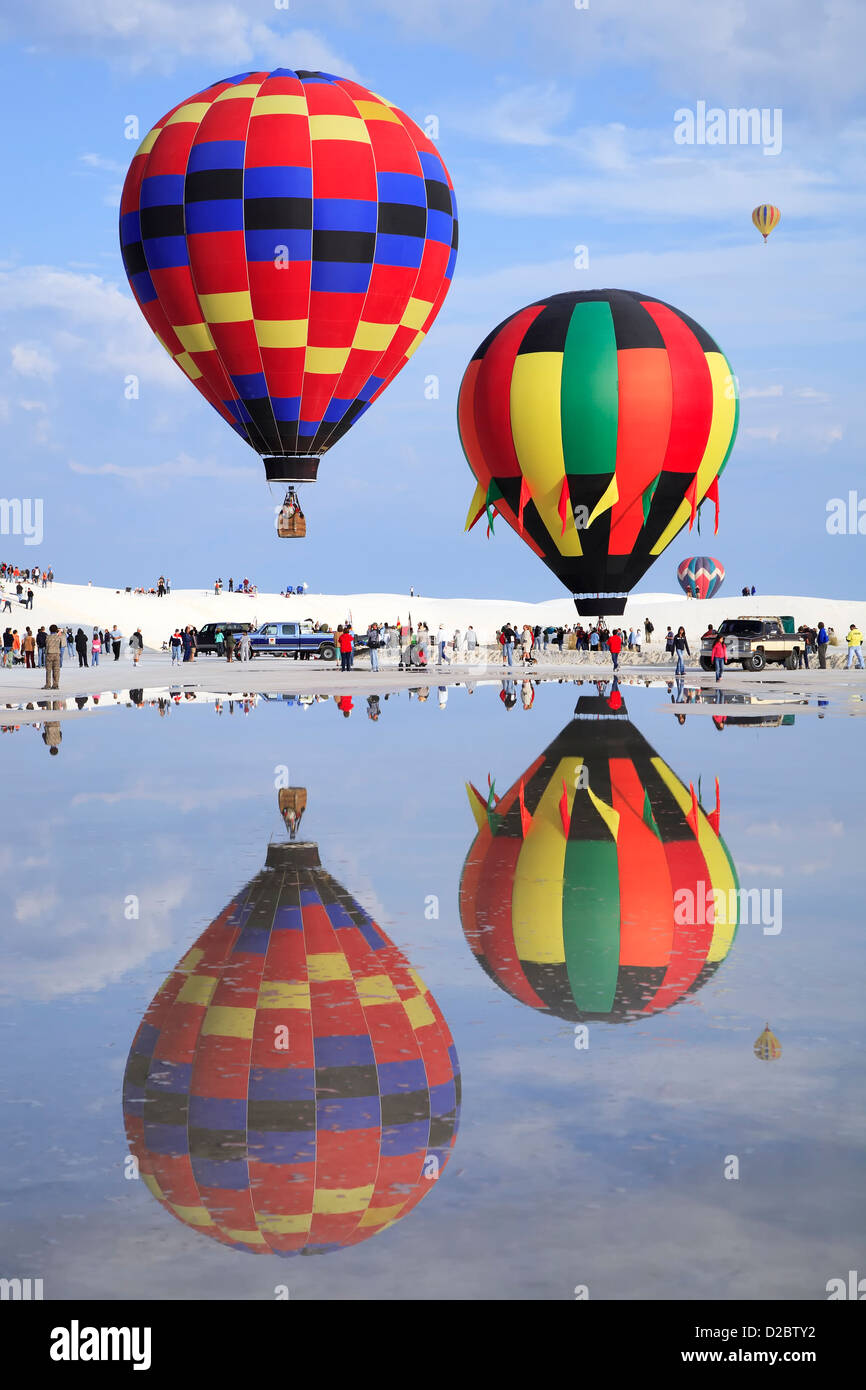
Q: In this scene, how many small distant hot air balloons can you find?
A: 2